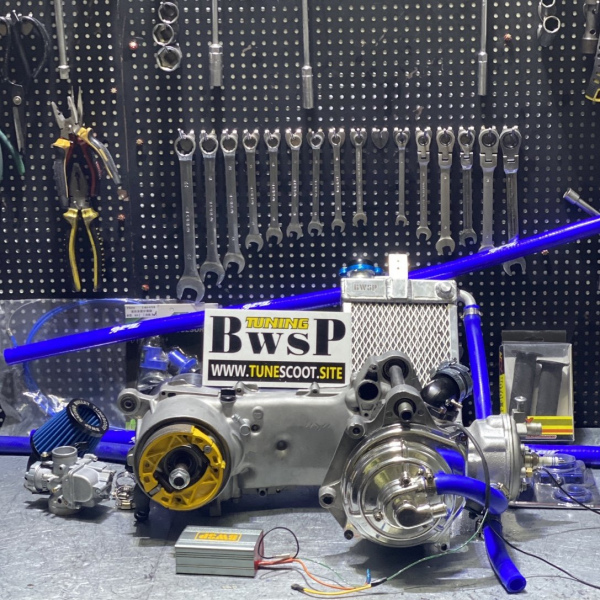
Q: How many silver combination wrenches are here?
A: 15